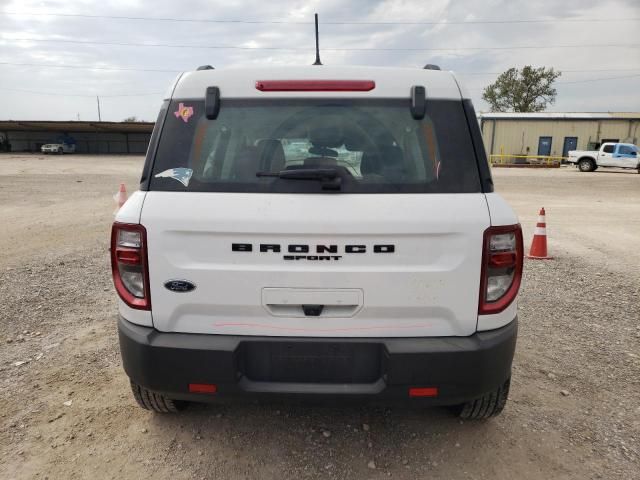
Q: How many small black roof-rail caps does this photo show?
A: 2